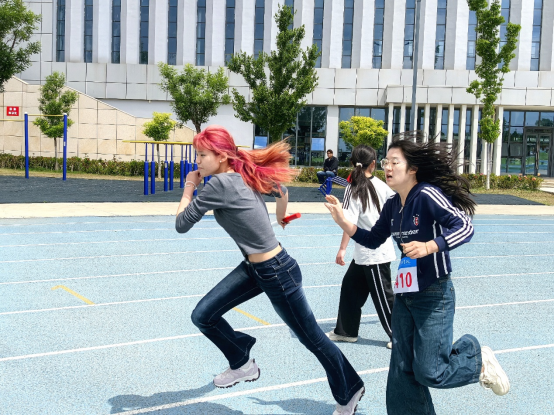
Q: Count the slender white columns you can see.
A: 10